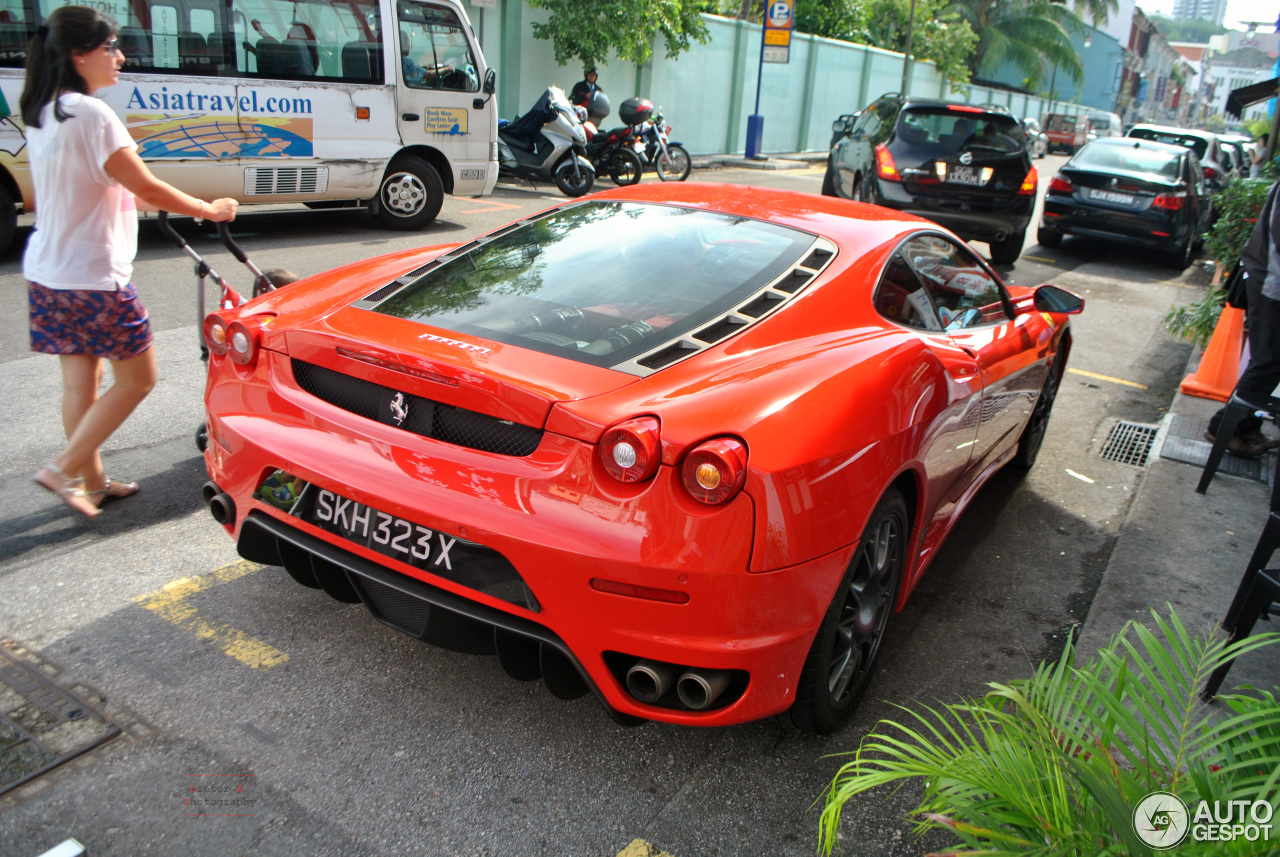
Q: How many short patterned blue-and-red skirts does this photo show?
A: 1